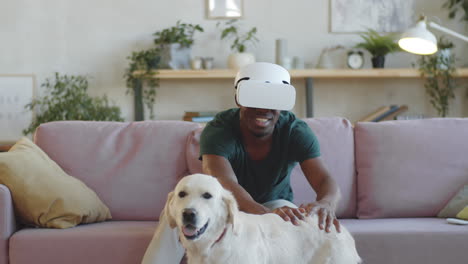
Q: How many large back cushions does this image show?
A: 3